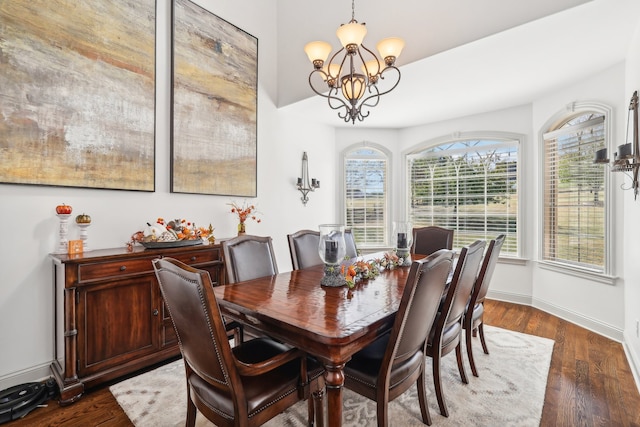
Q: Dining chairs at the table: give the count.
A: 8